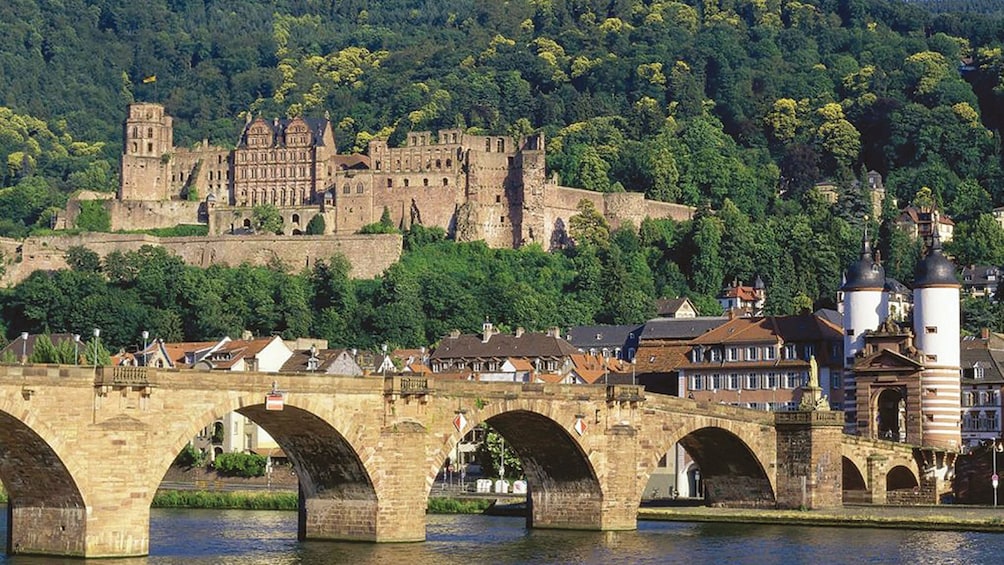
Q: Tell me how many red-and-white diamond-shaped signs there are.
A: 2